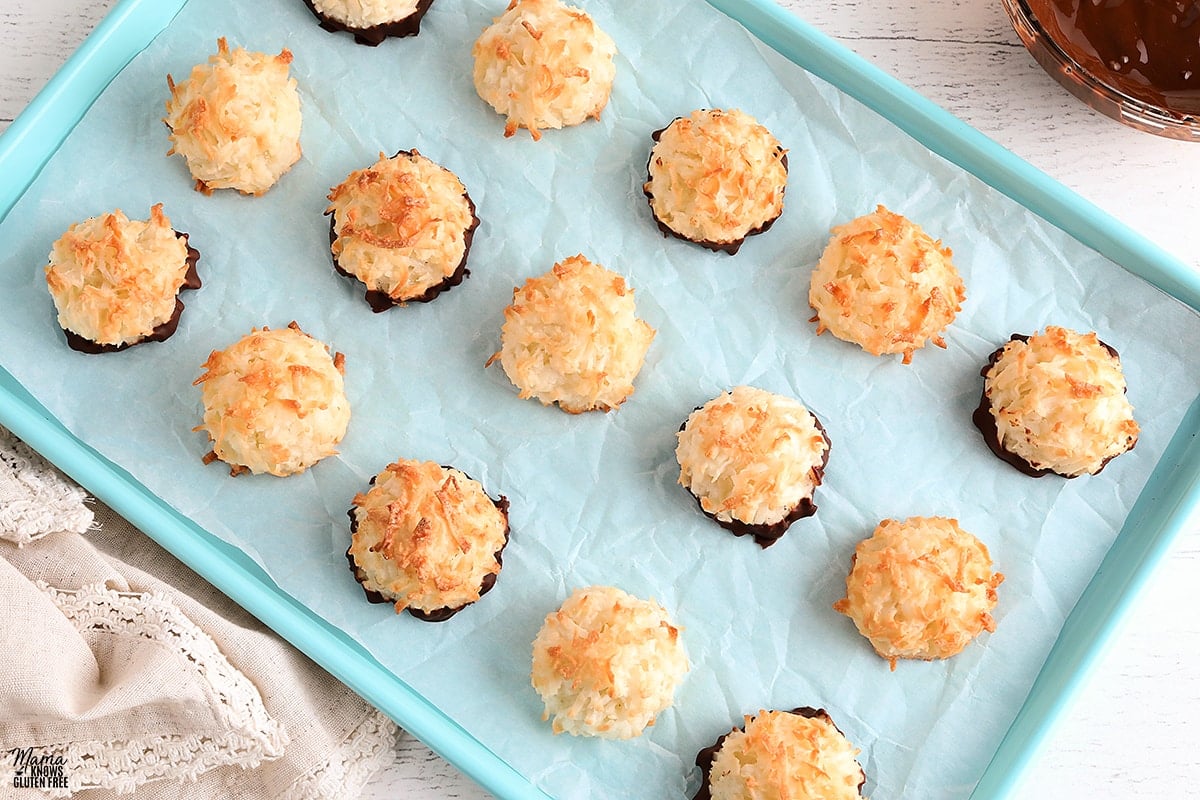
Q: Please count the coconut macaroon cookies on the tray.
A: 15